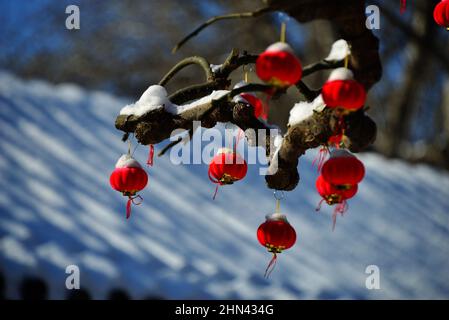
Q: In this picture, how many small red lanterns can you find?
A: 9